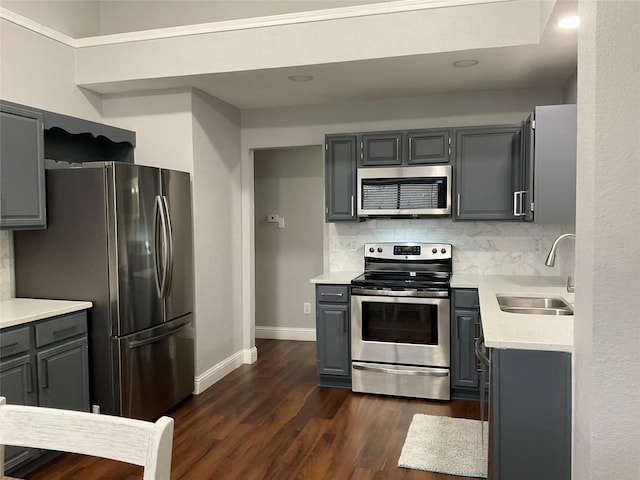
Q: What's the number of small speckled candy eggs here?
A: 0